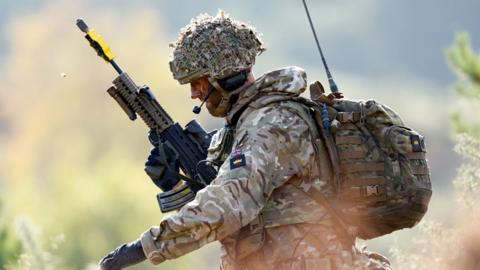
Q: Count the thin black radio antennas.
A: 1